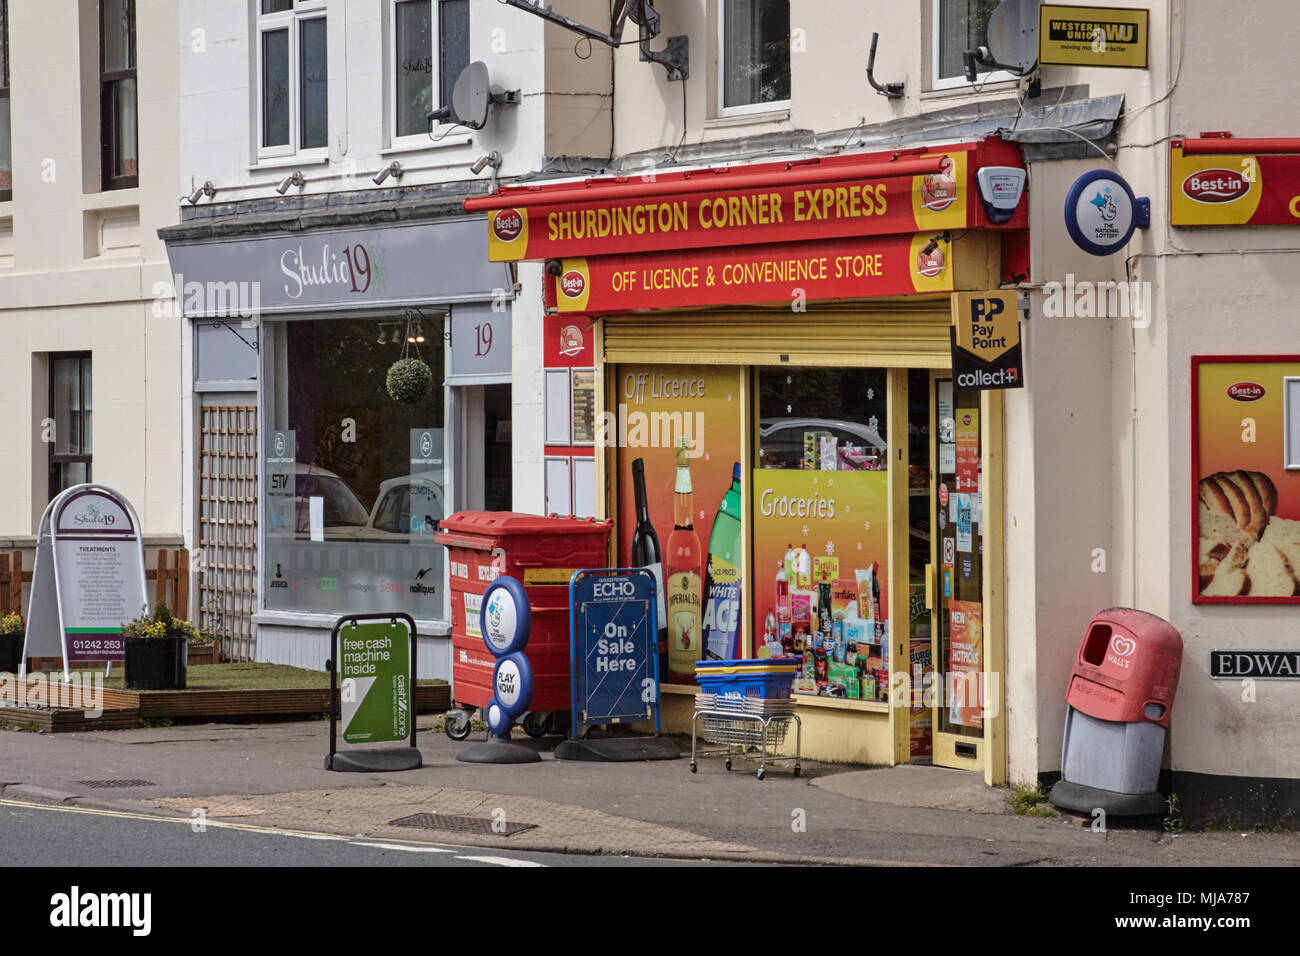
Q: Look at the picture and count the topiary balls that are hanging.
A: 1